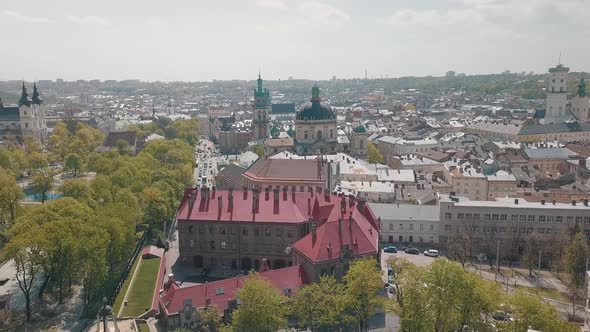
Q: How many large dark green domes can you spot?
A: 1